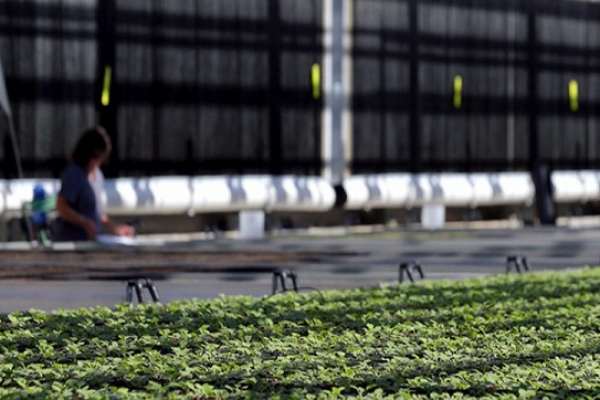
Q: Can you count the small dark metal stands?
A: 4